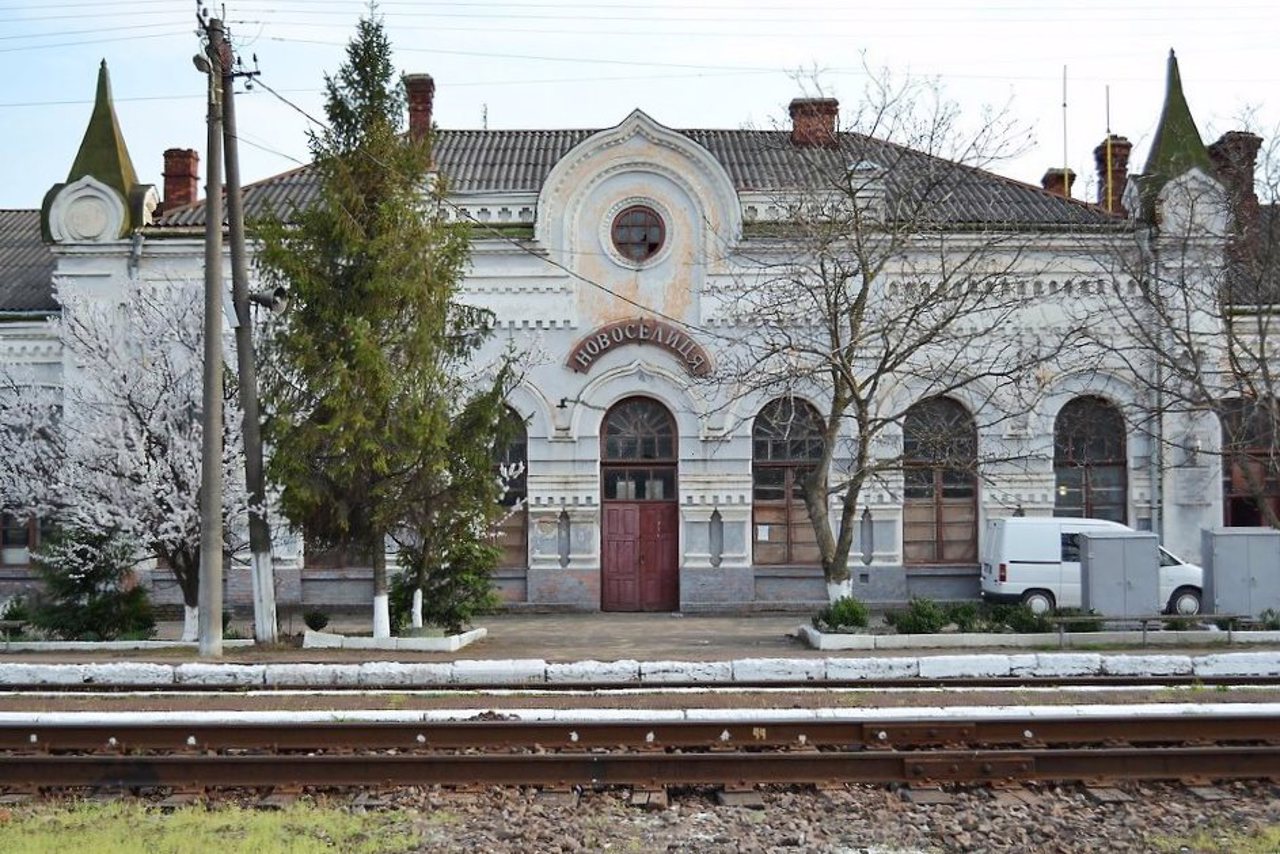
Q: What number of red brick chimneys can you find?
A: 6